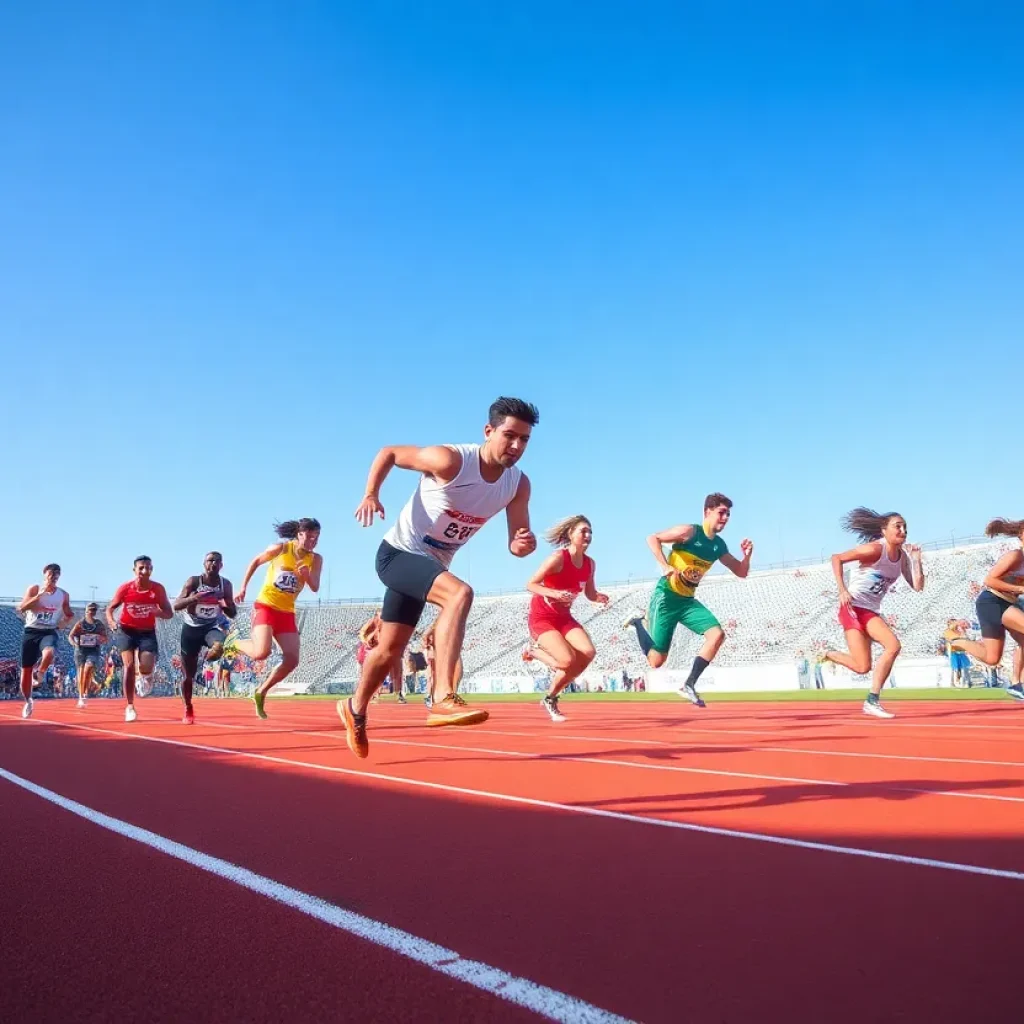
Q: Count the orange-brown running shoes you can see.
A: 2